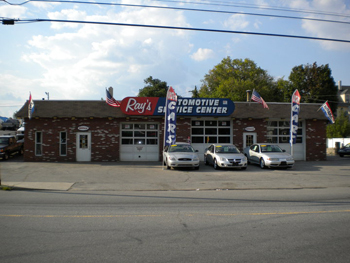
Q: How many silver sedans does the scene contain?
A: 3